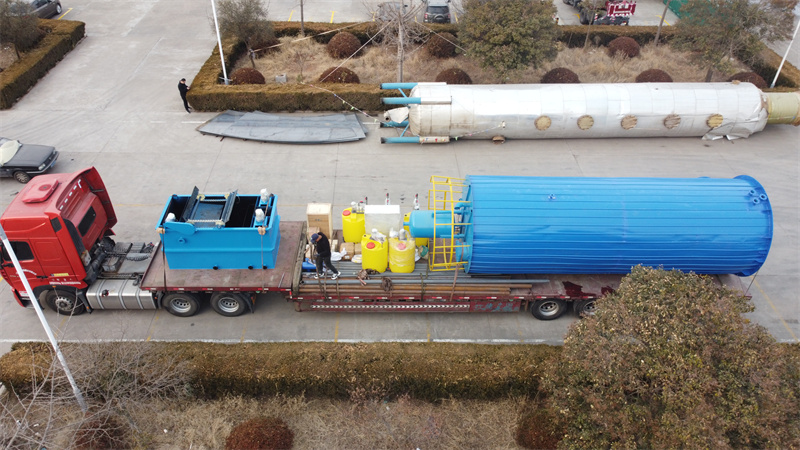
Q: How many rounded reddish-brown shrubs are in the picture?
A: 13